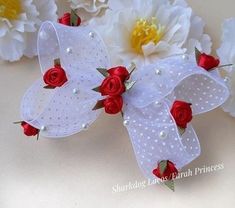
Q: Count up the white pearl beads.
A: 11